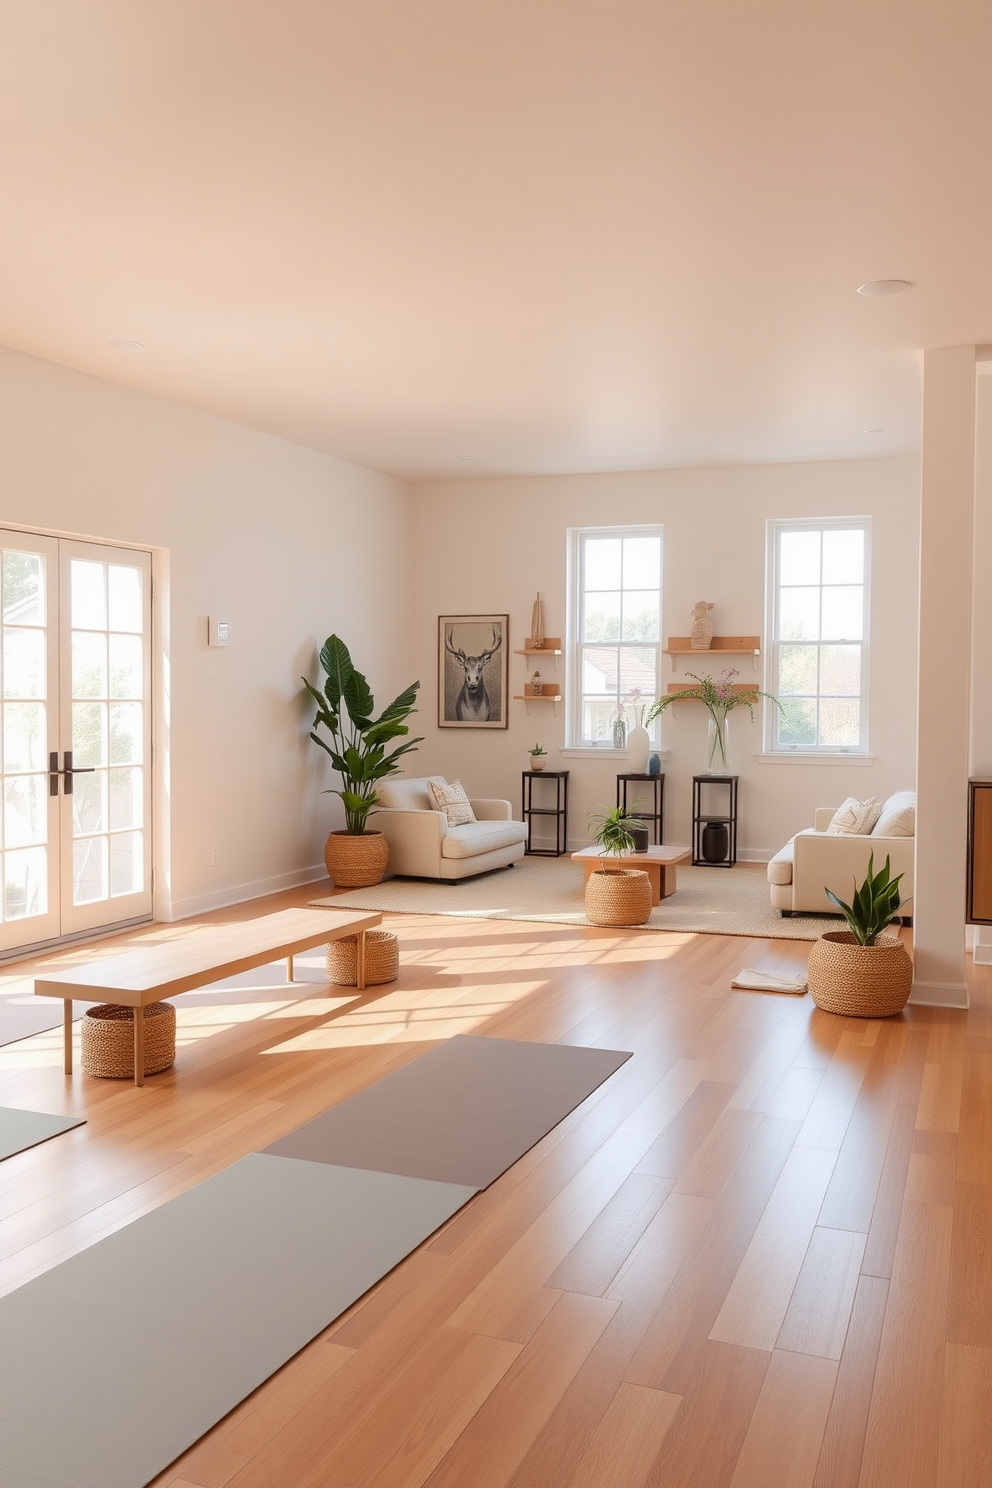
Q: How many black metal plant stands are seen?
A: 3